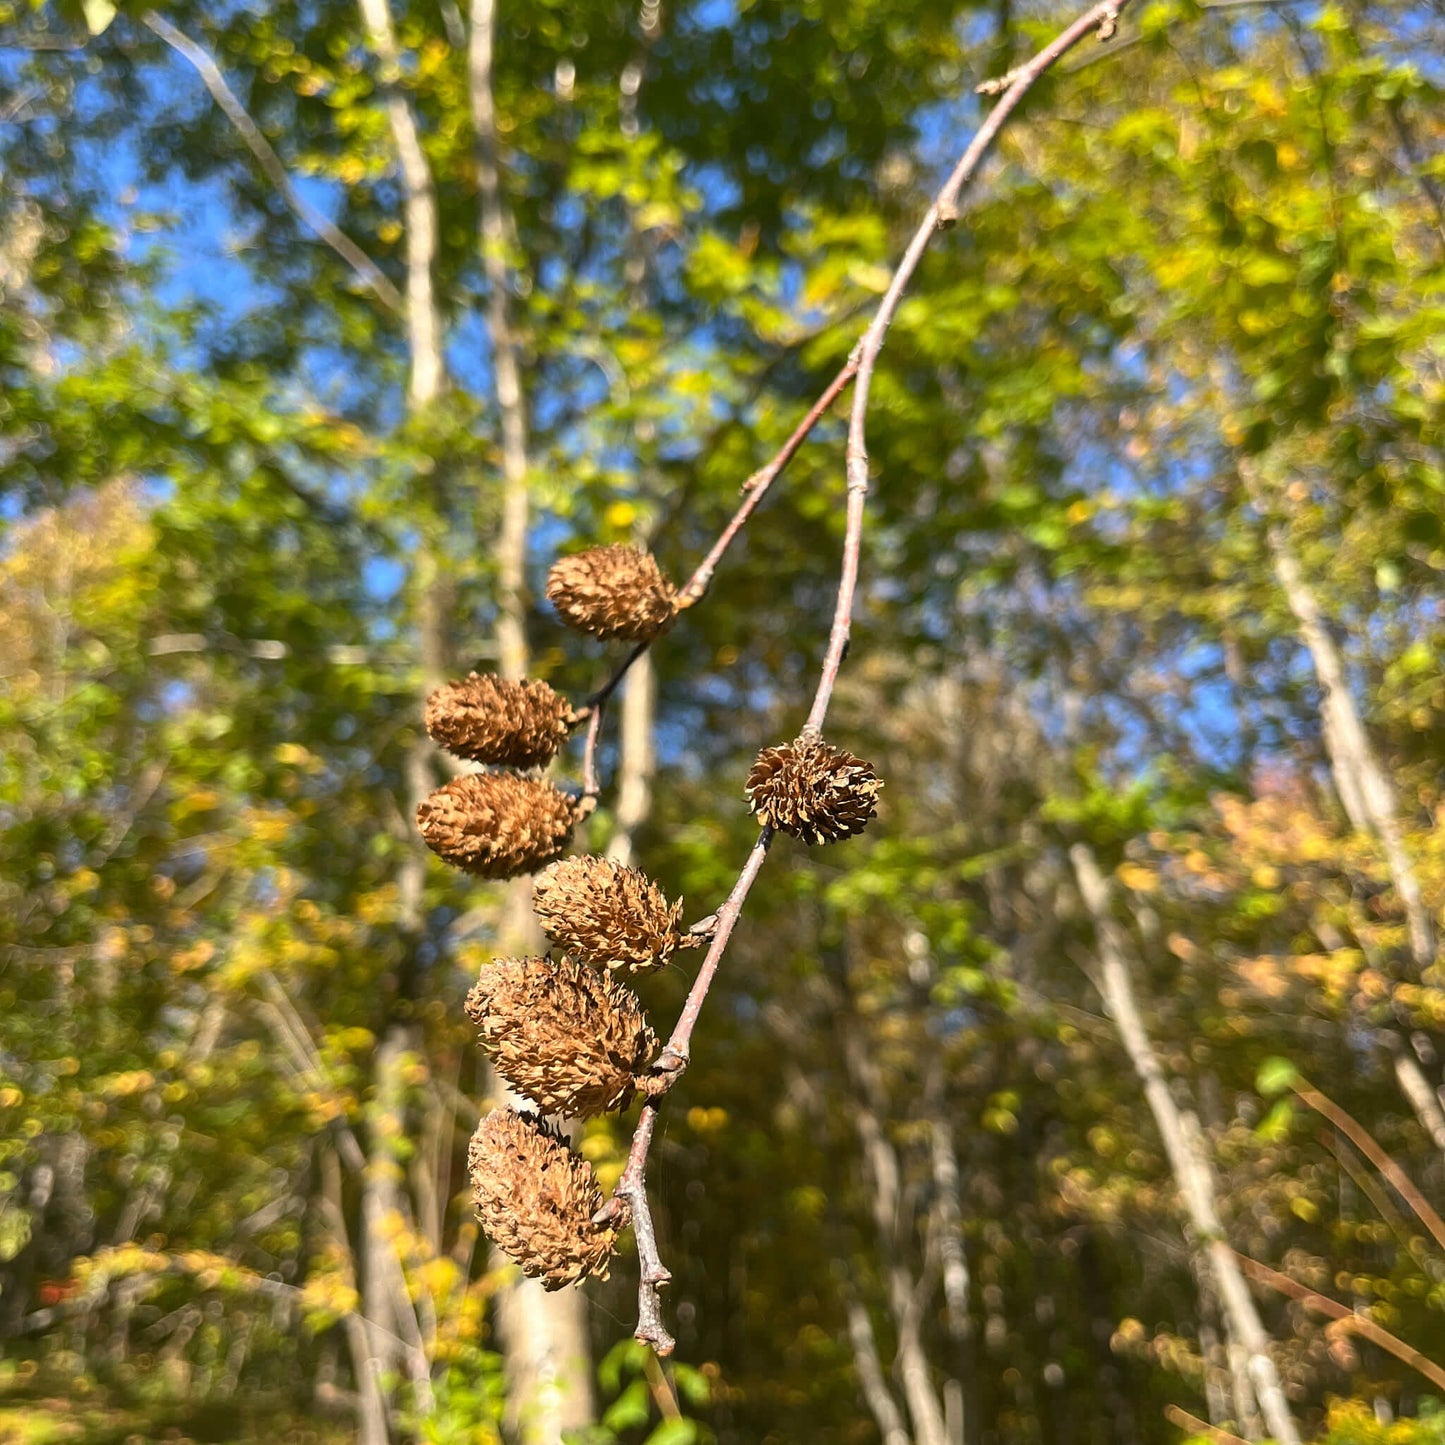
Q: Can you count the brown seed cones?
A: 7